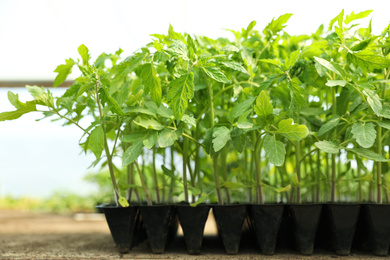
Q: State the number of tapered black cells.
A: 8